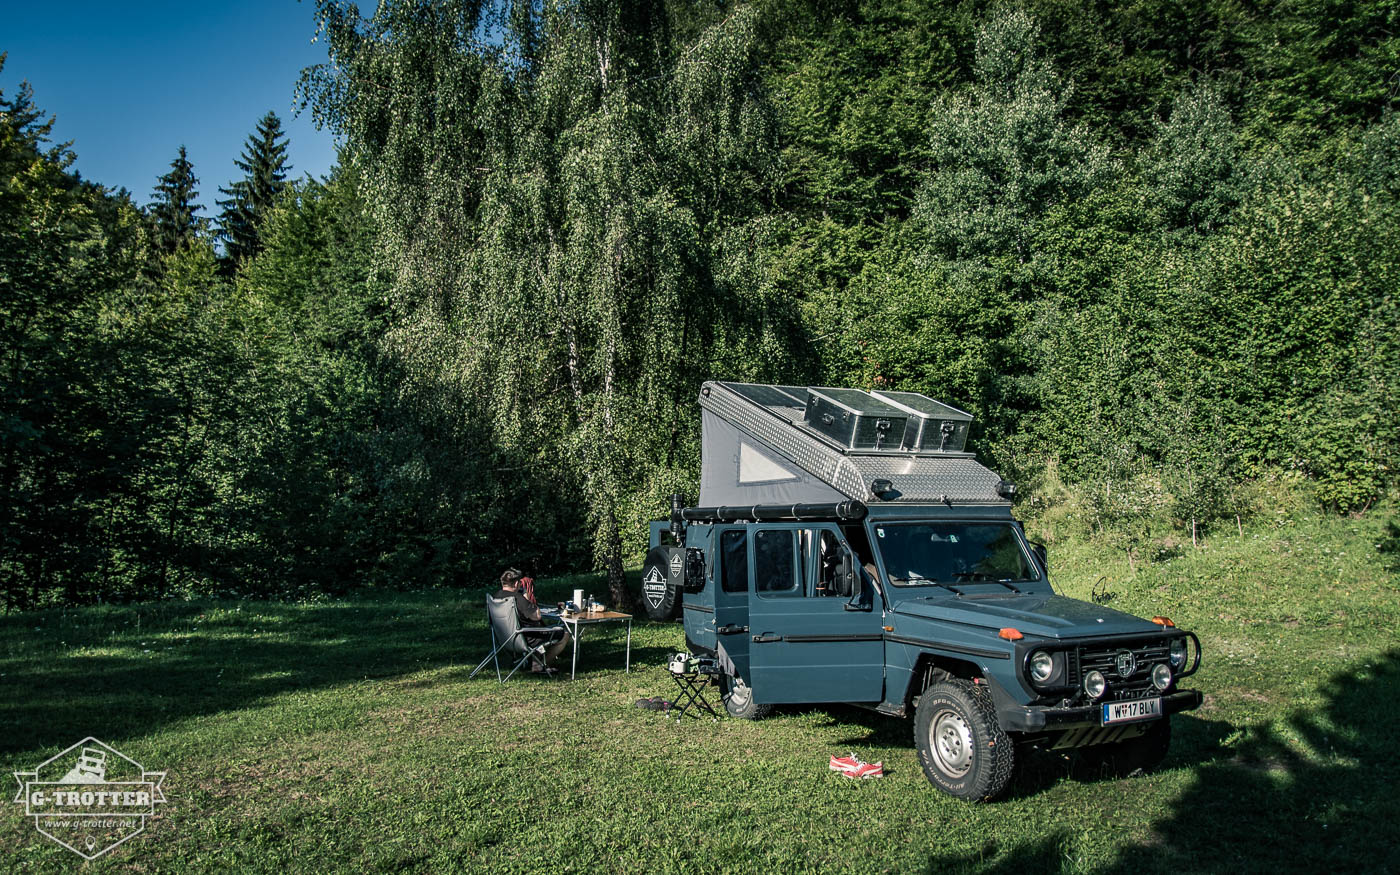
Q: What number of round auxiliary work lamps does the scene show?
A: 2